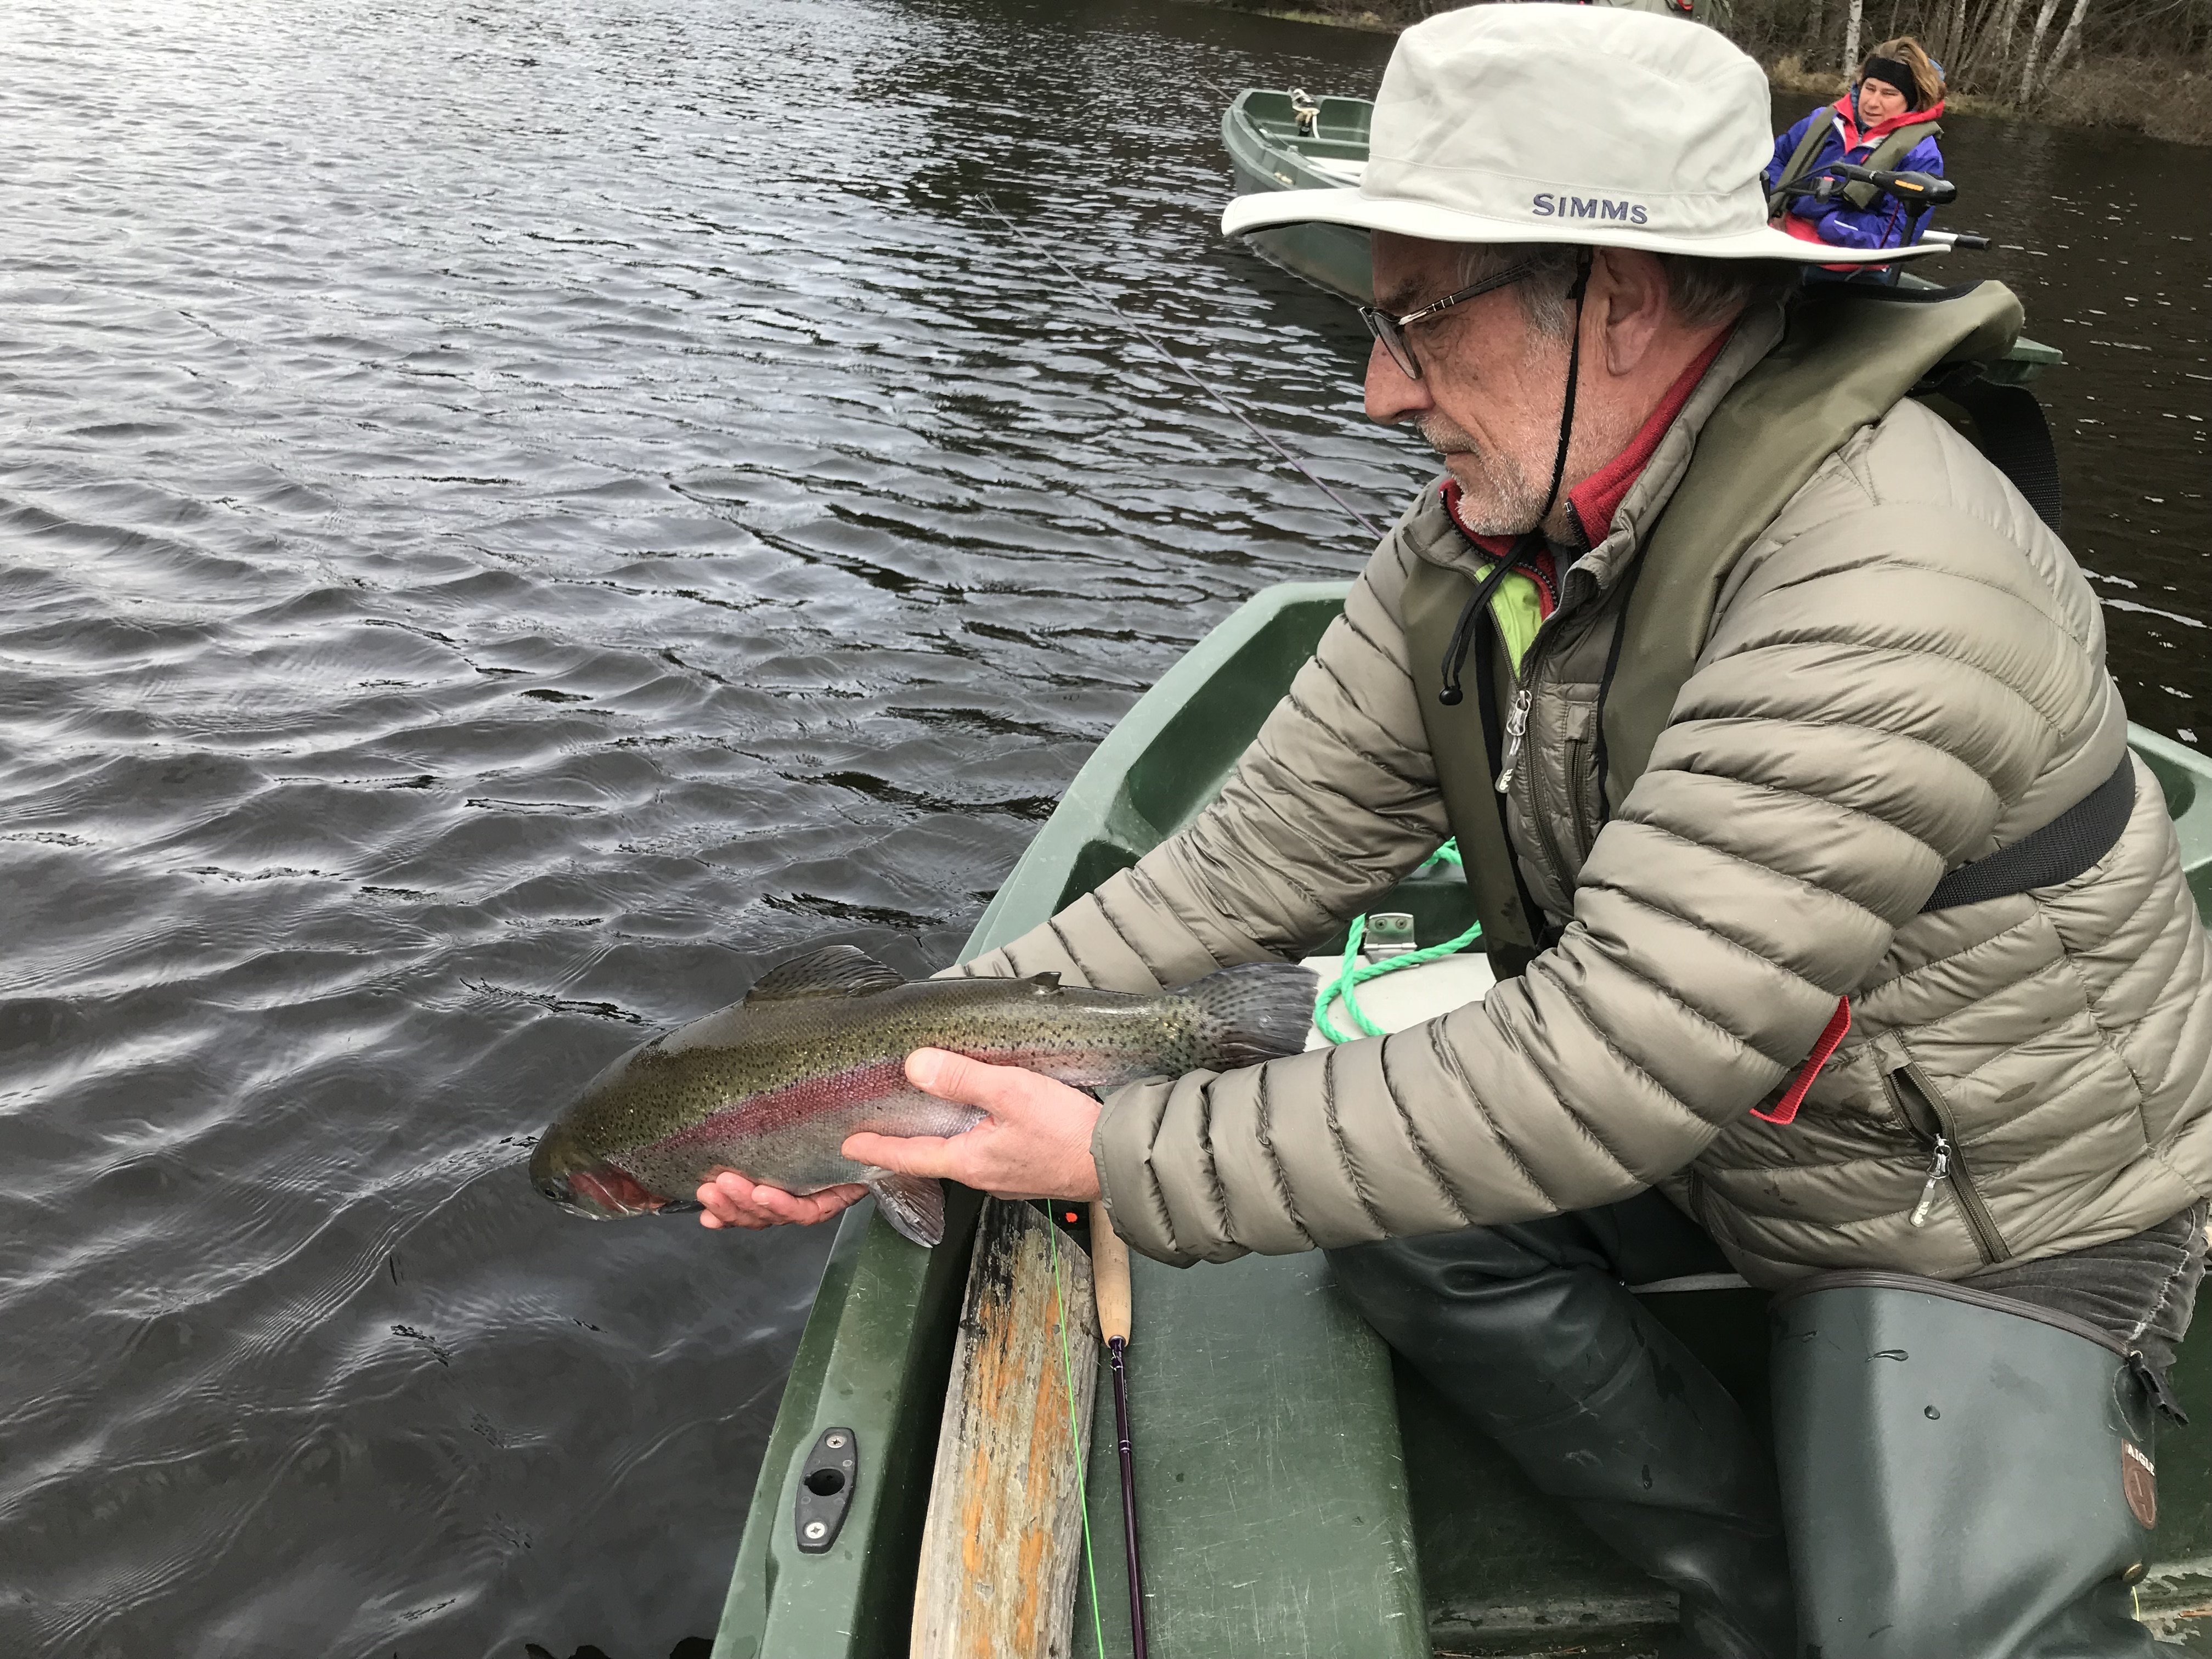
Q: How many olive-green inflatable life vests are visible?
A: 2